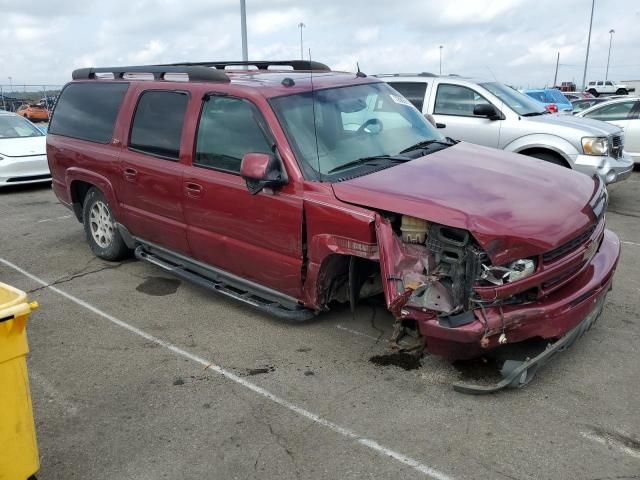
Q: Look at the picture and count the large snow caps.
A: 0